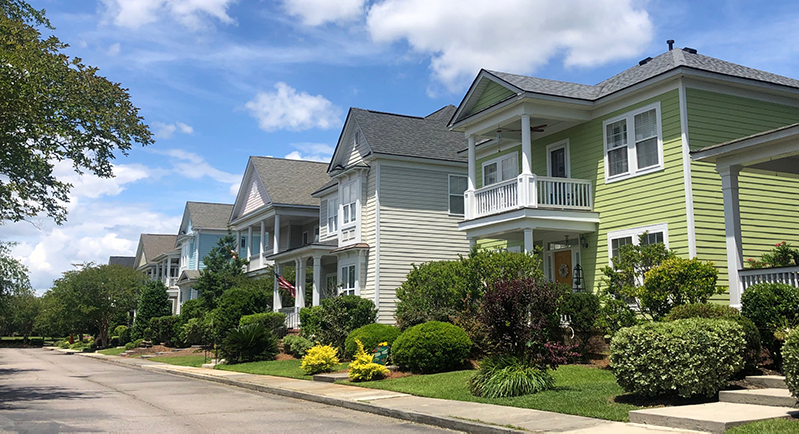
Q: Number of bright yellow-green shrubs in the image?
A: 2